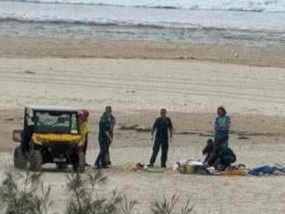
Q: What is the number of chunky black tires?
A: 3